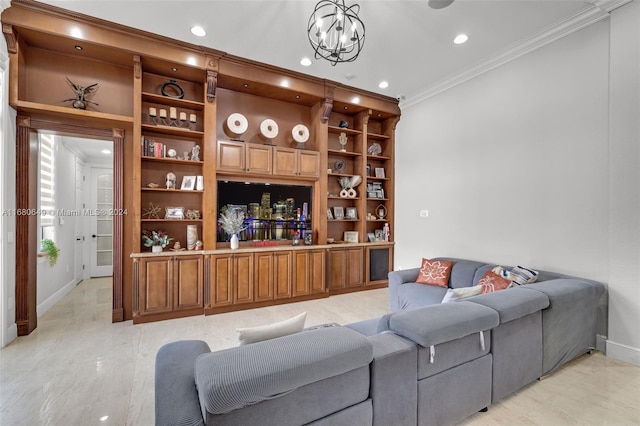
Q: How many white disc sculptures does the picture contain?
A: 3